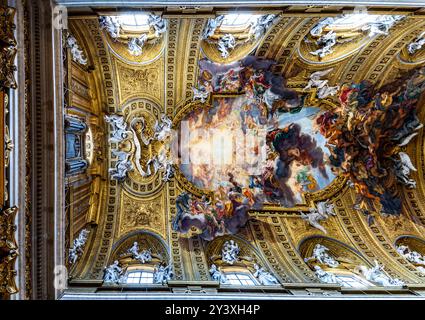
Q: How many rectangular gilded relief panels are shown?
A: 2